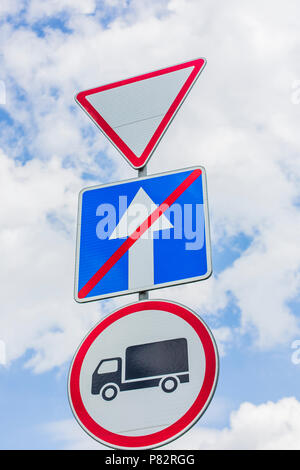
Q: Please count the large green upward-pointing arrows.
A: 0